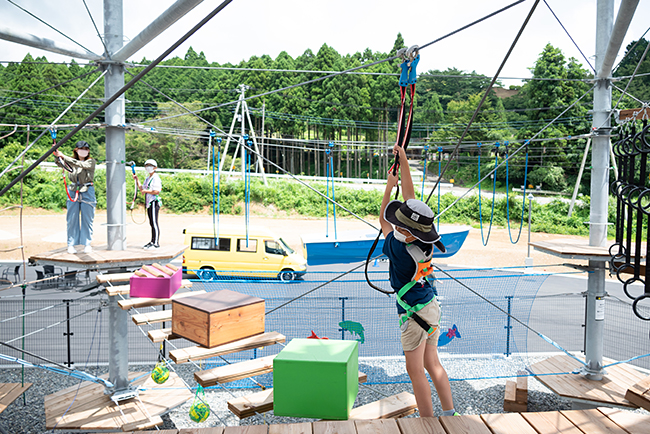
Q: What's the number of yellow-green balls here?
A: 2